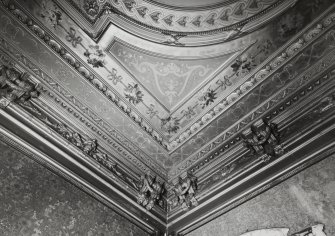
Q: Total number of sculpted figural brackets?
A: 4